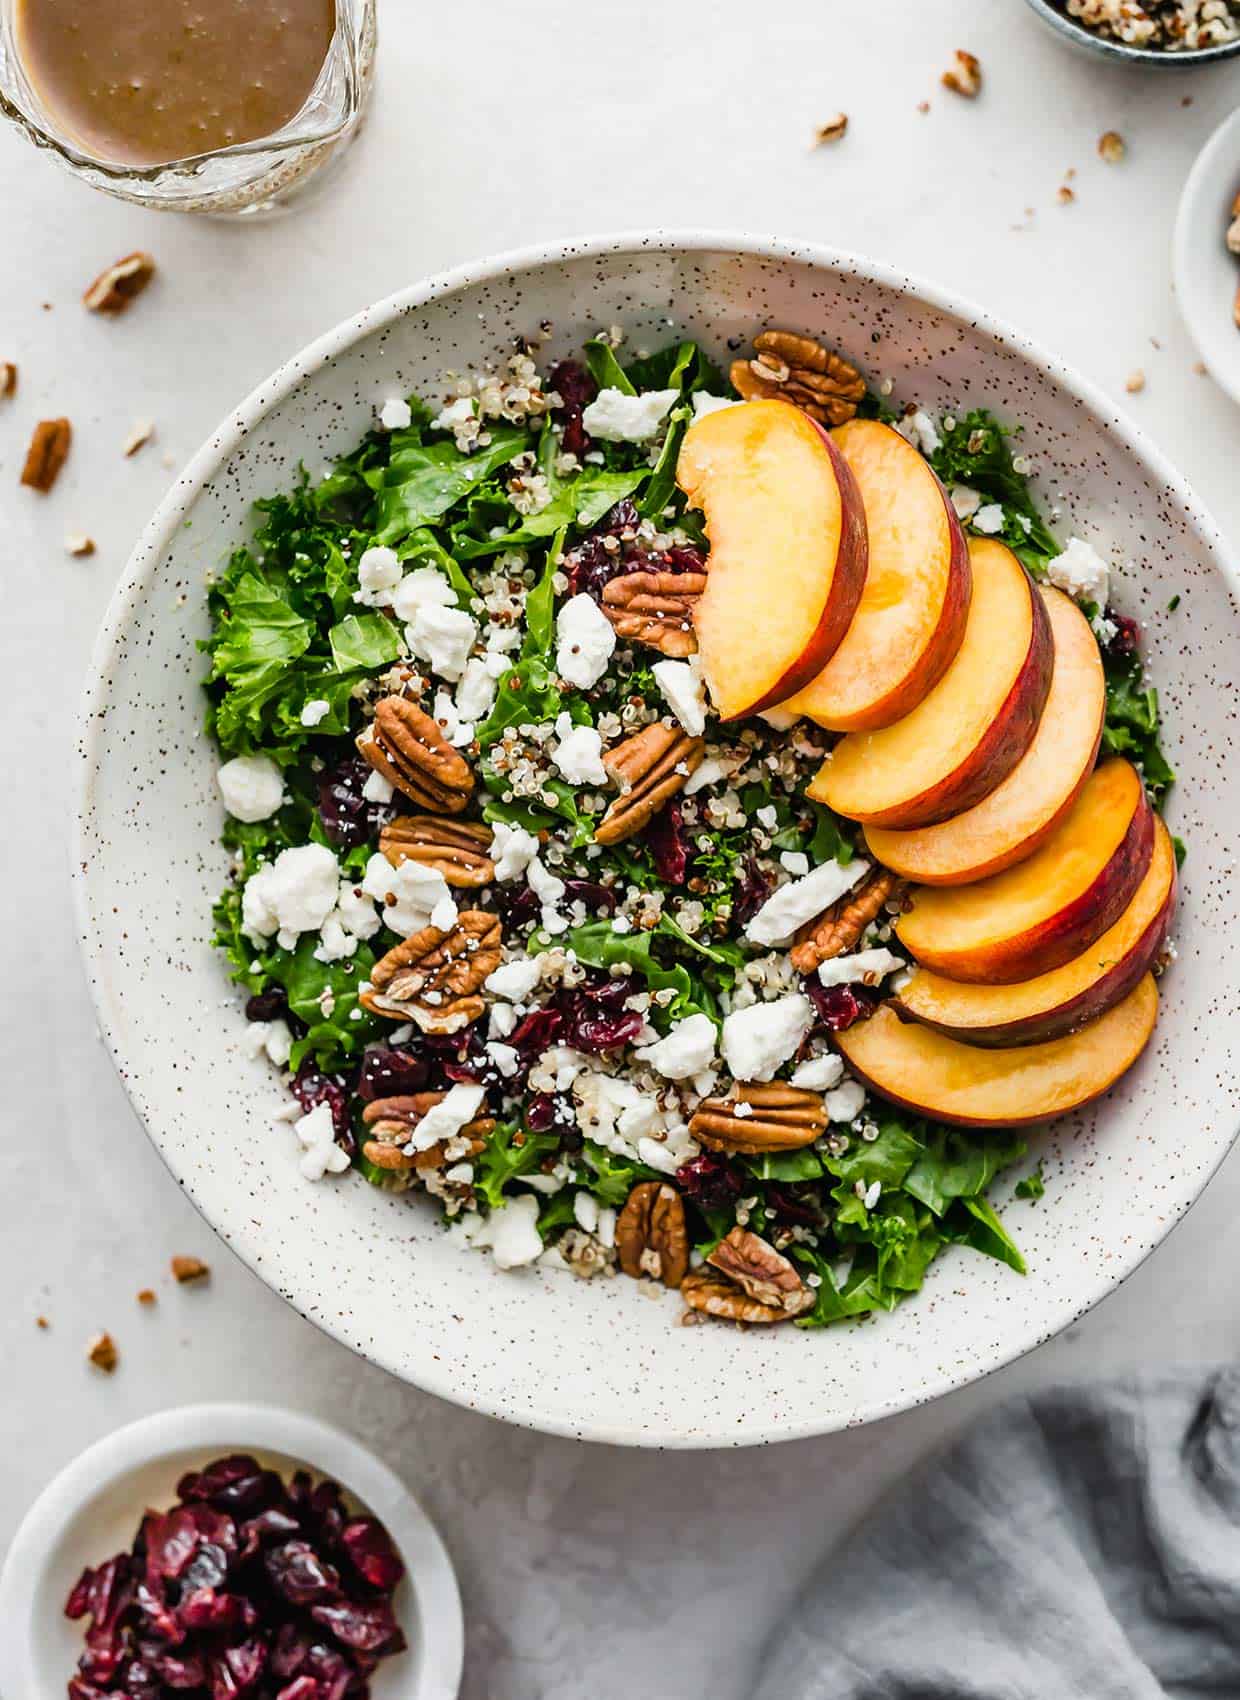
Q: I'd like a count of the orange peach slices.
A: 7